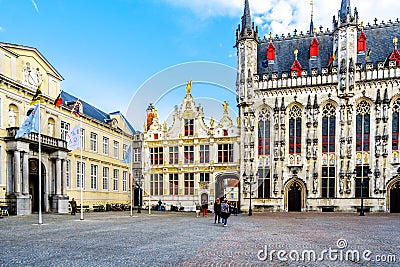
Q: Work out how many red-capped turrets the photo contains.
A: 5